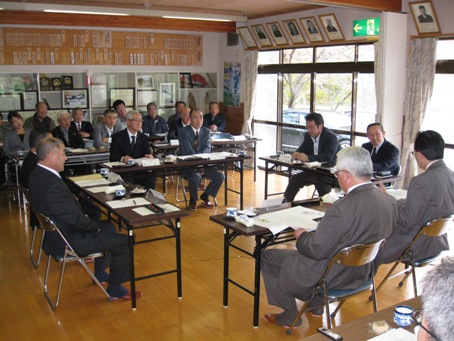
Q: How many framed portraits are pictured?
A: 7